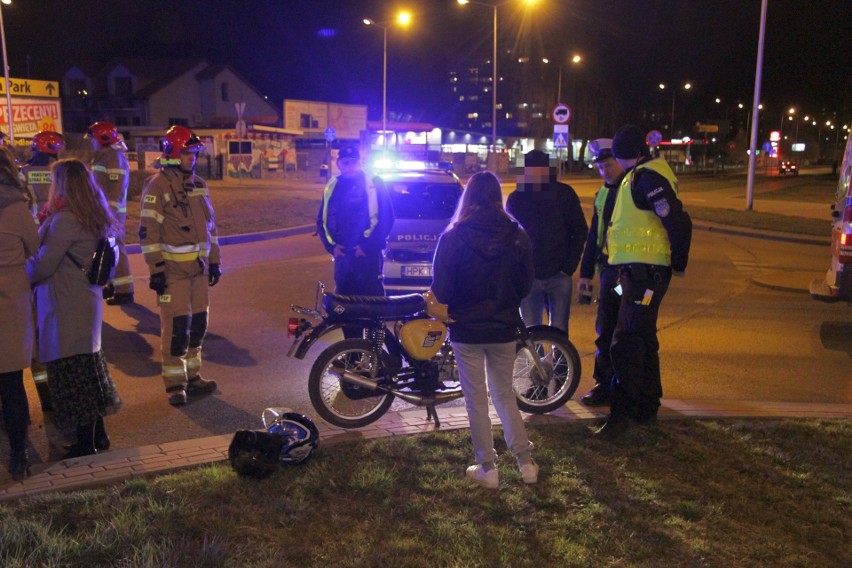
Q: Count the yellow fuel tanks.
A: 1